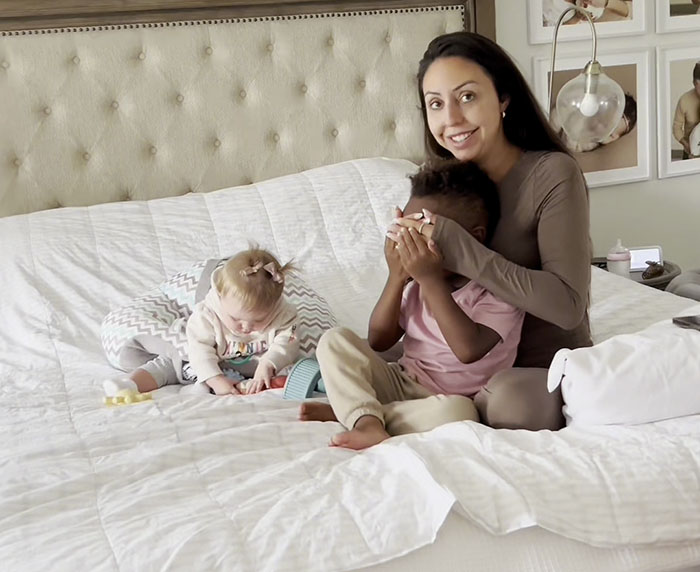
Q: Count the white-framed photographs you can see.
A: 4